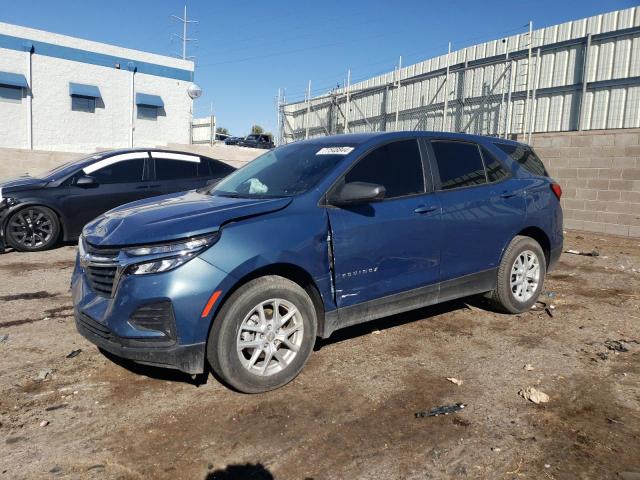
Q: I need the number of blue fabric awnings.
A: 3